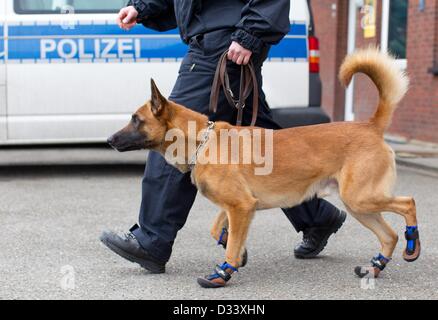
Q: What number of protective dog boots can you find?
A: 4